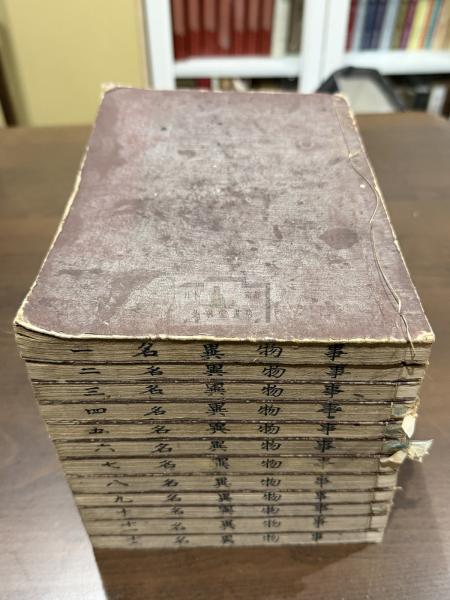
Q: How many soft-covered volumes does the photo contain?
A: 12